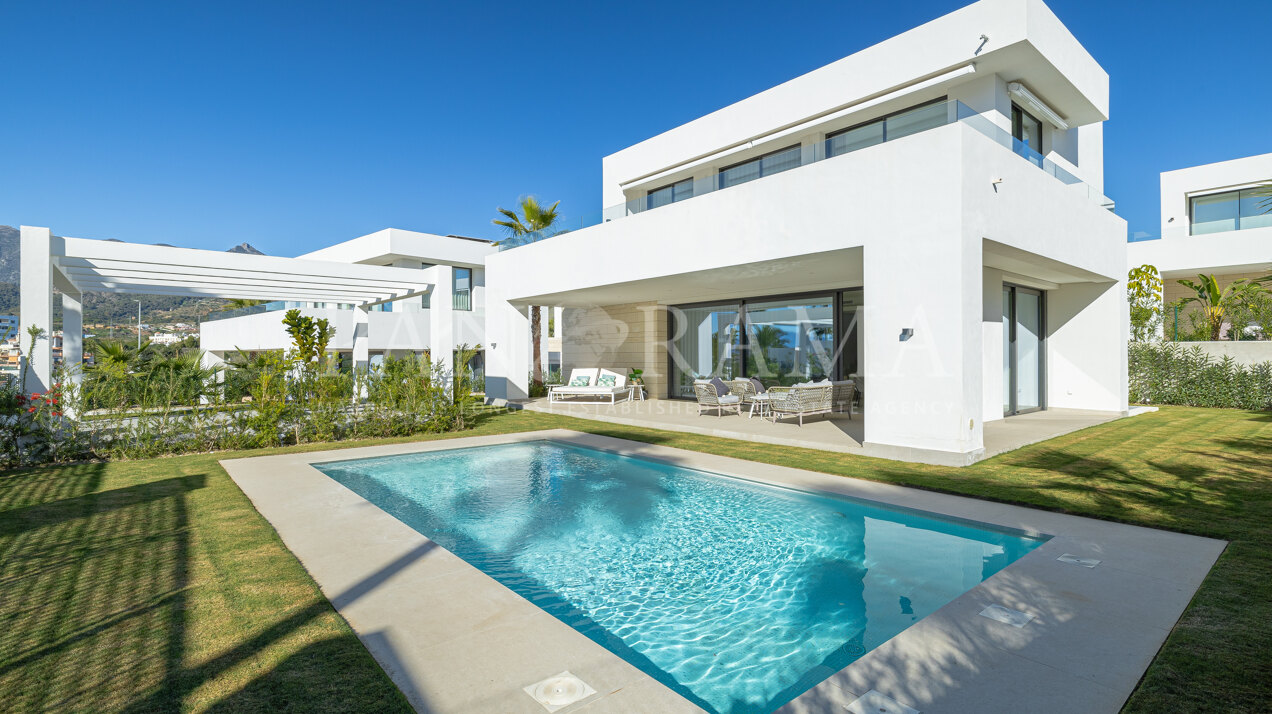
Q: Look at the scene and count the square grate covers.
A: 4